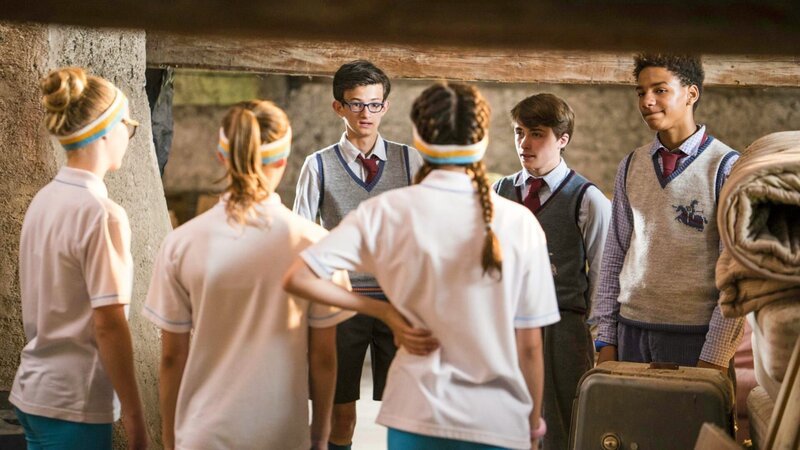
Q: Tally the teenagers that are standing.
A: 6